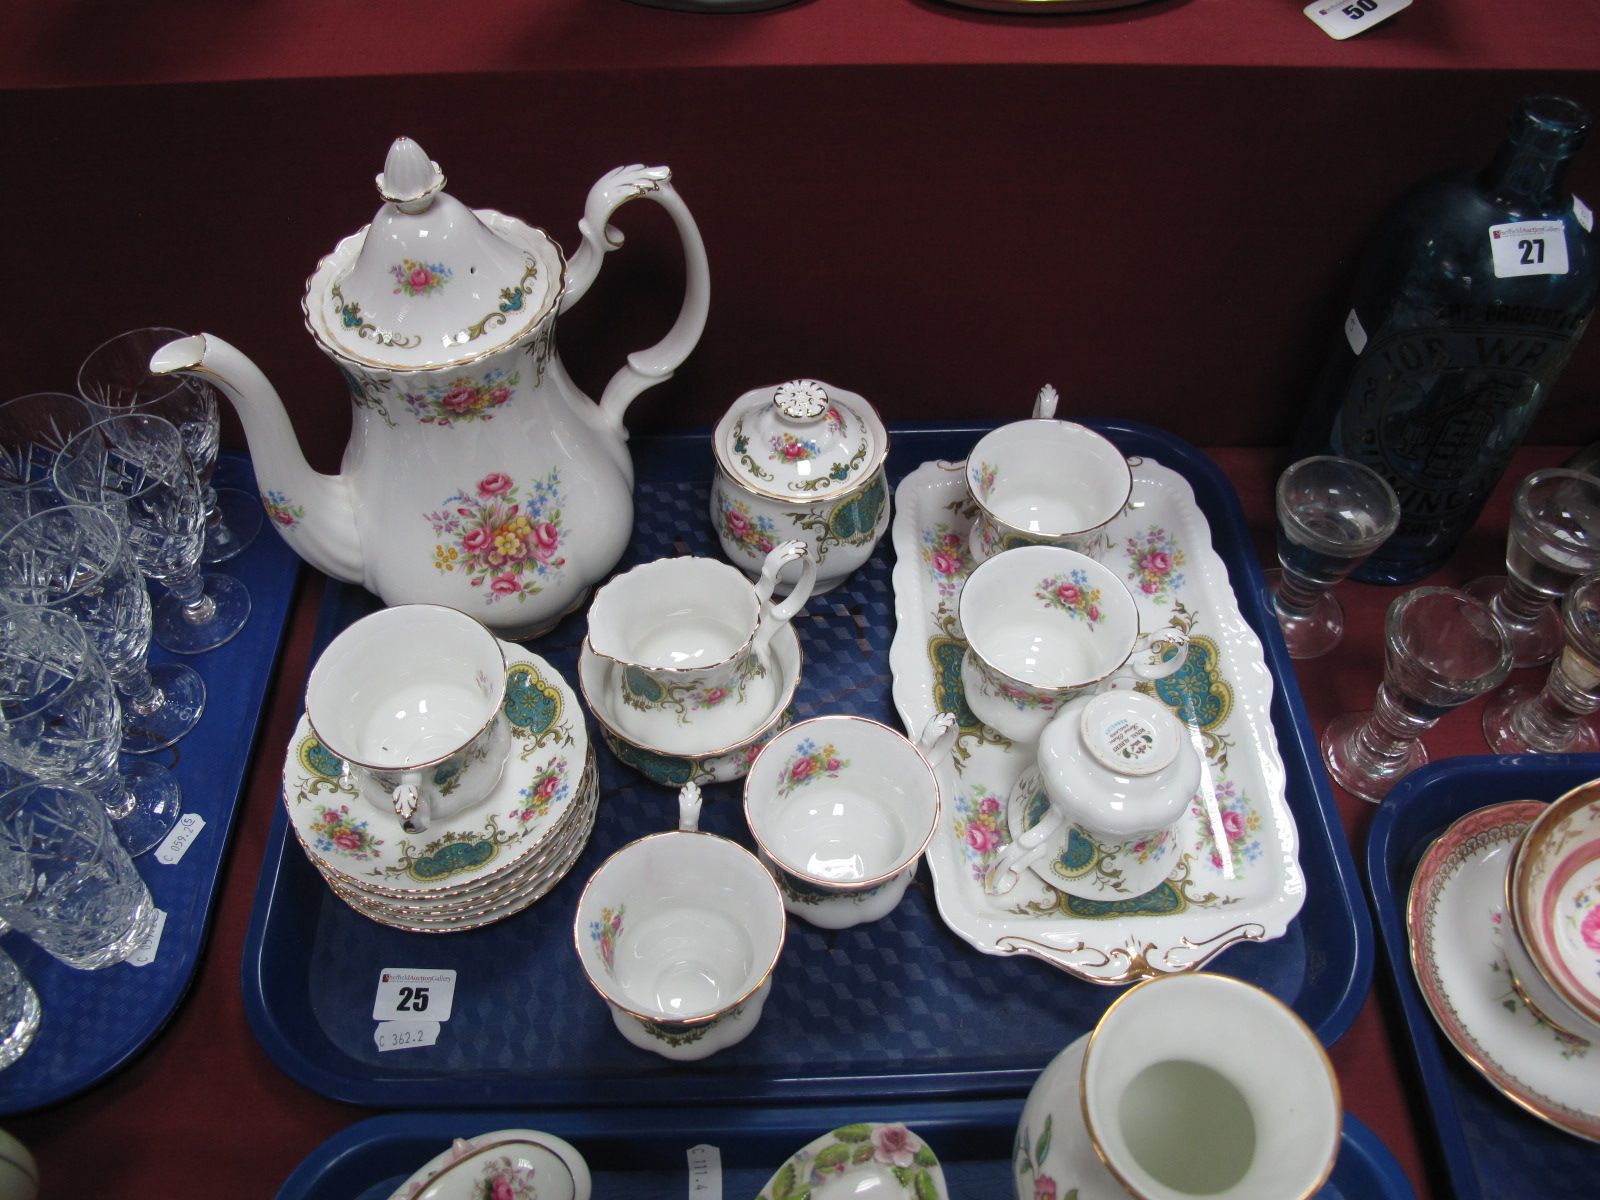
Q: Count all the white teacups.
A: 6